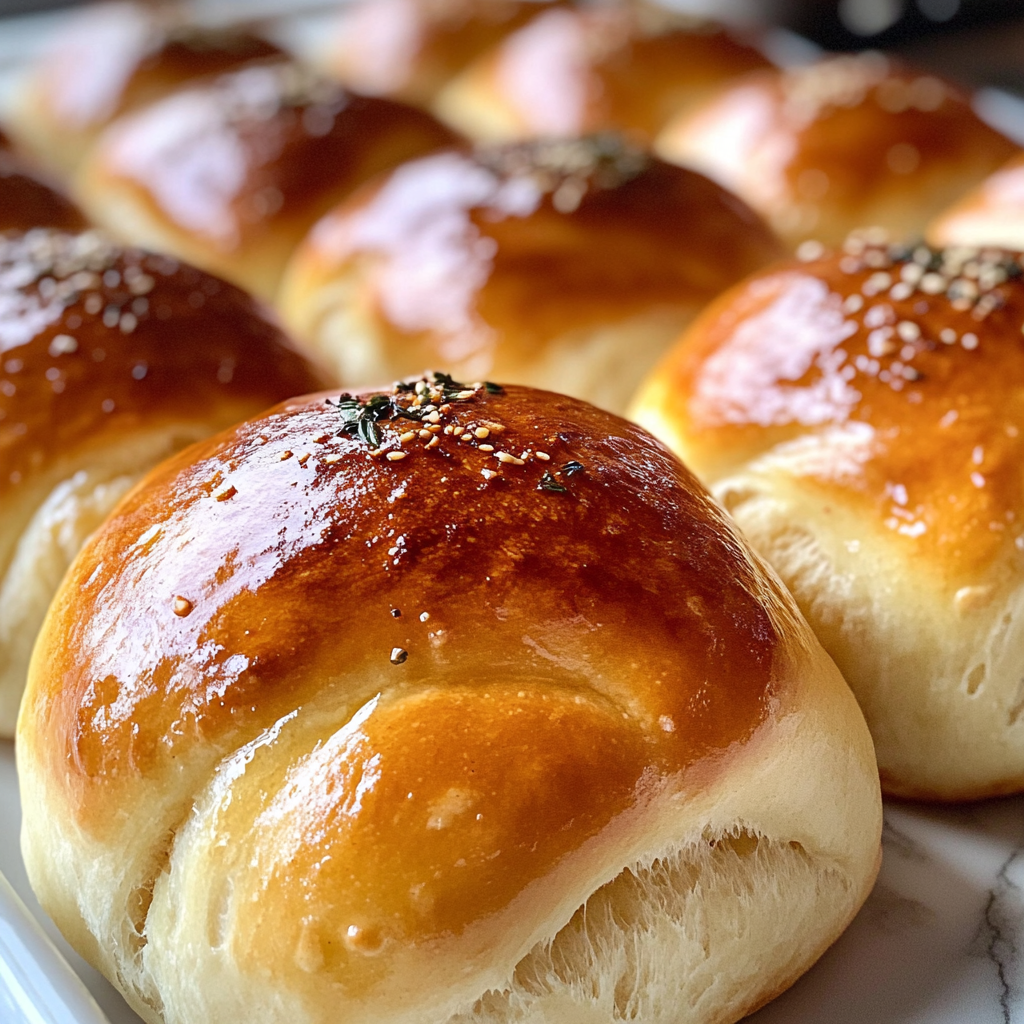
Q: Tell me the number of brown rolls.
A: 11